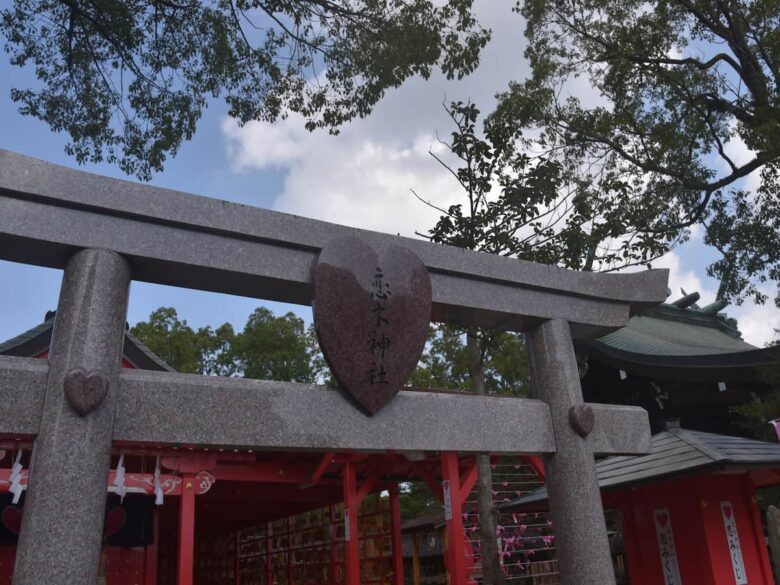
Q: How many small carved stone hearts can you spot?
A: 2